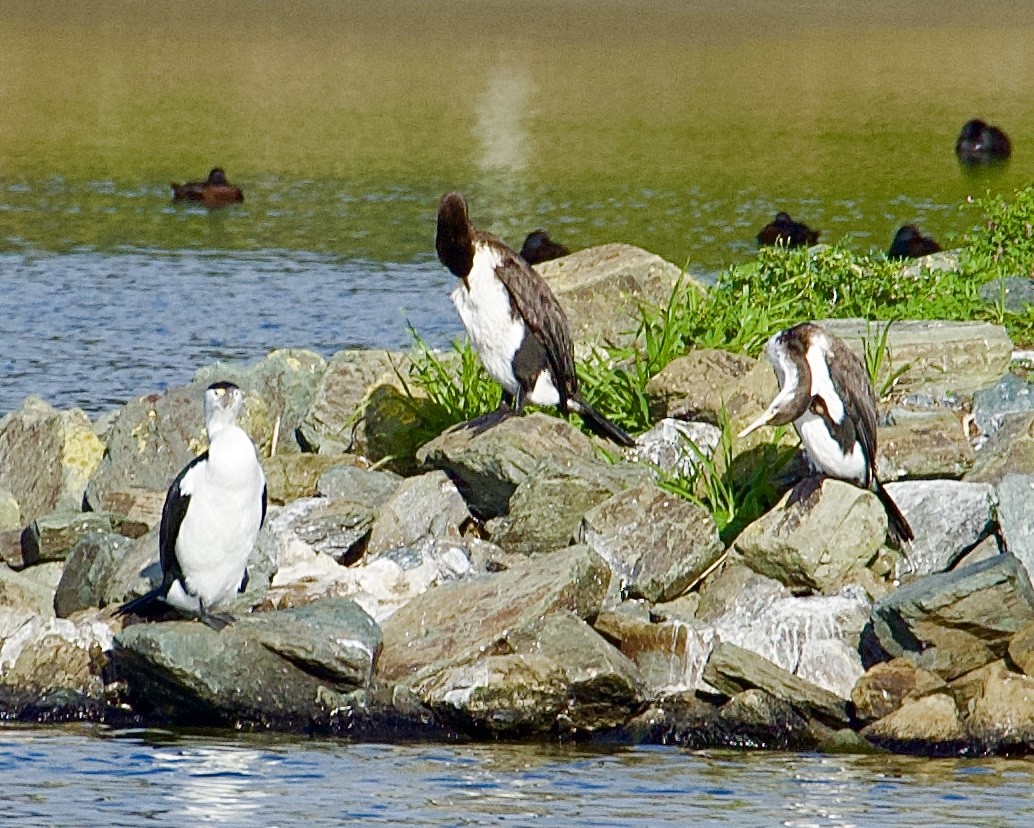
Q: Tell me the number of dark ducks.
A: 5